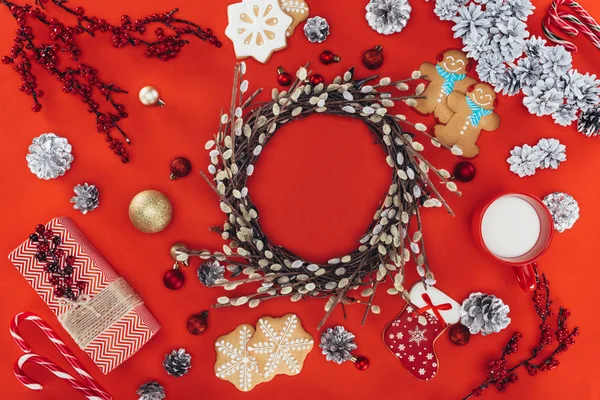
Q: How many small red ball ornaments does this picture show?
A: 10